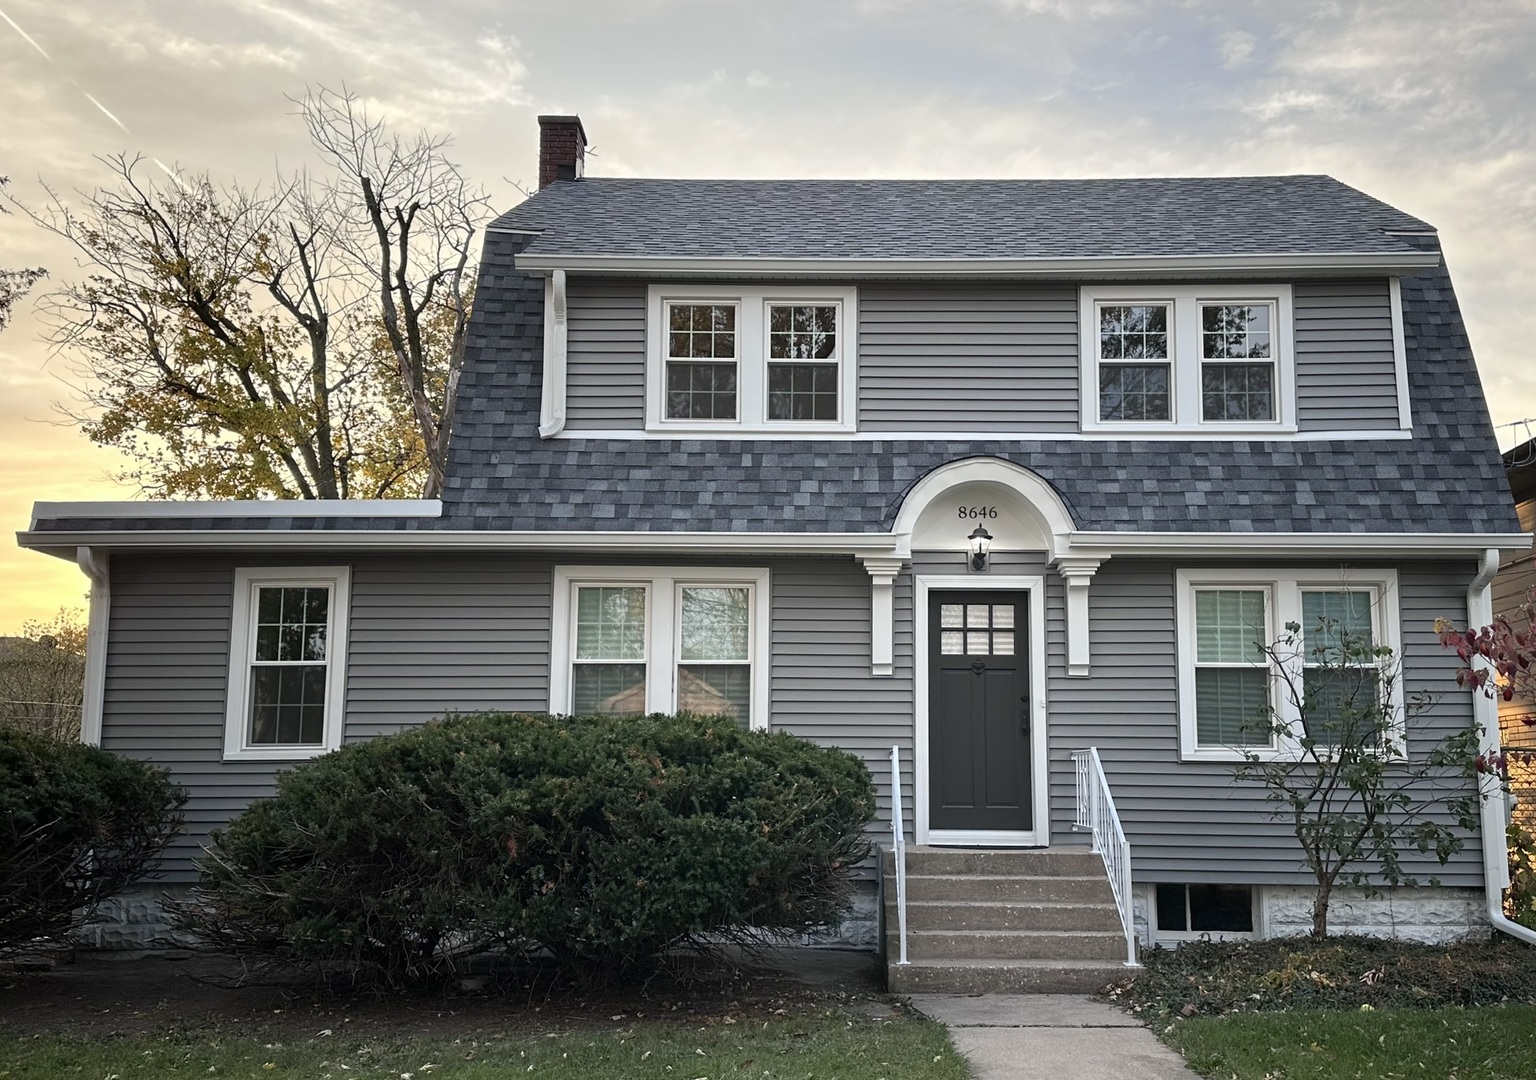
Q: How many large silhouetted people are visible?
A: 0